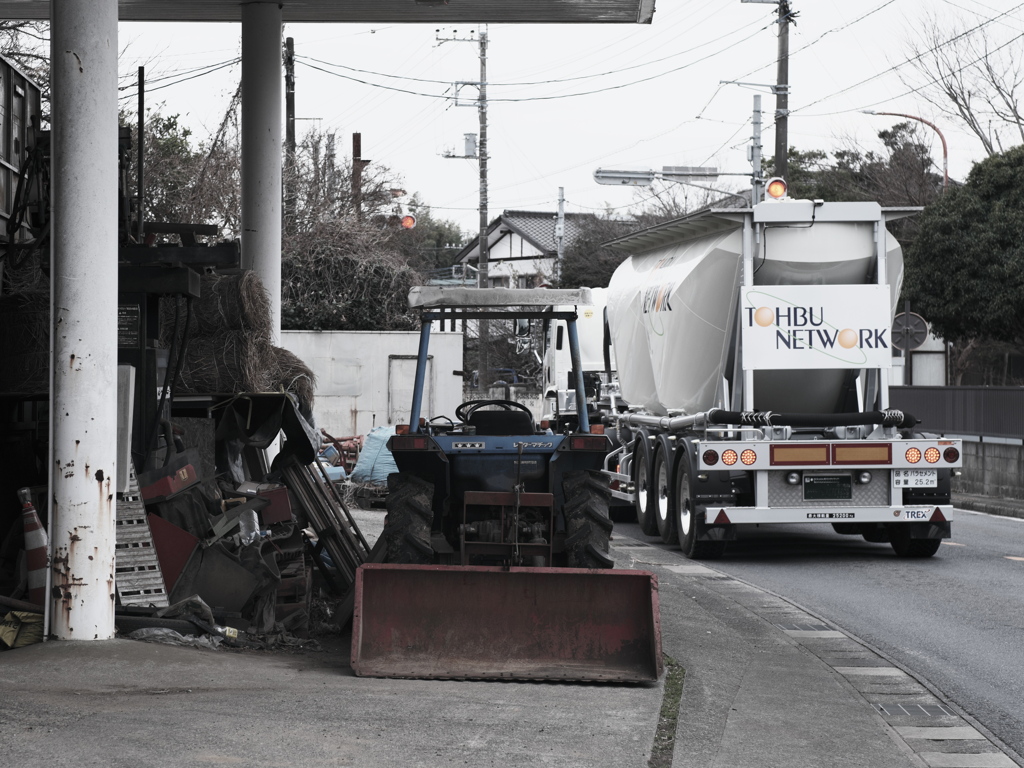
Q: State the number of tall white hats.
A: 0